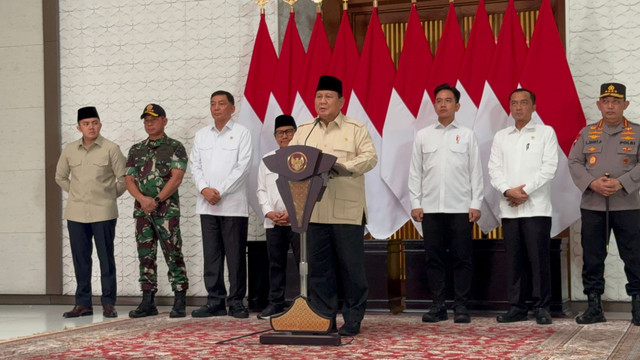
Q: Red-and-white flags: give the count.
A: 10